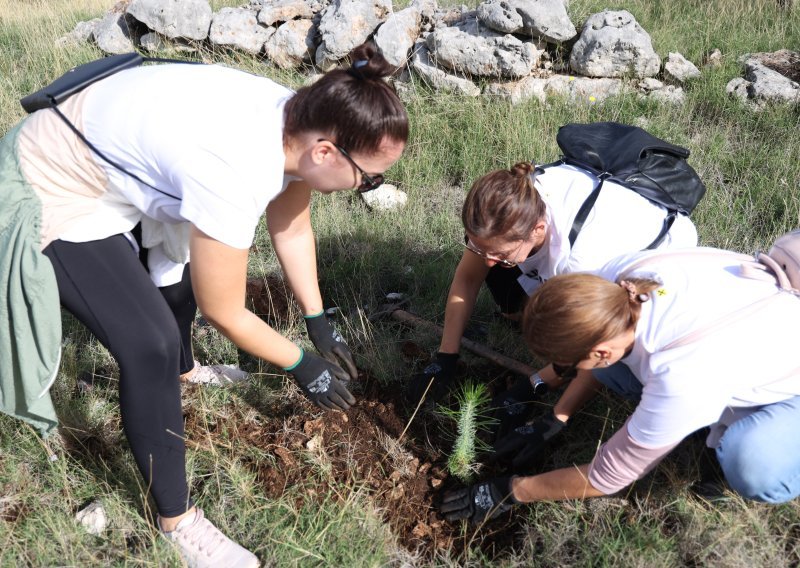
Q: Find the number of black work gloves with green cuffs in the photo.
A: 2